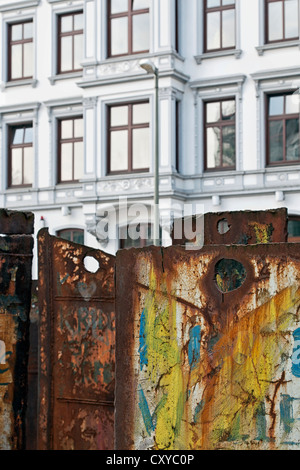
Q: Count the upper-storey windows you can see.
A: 10